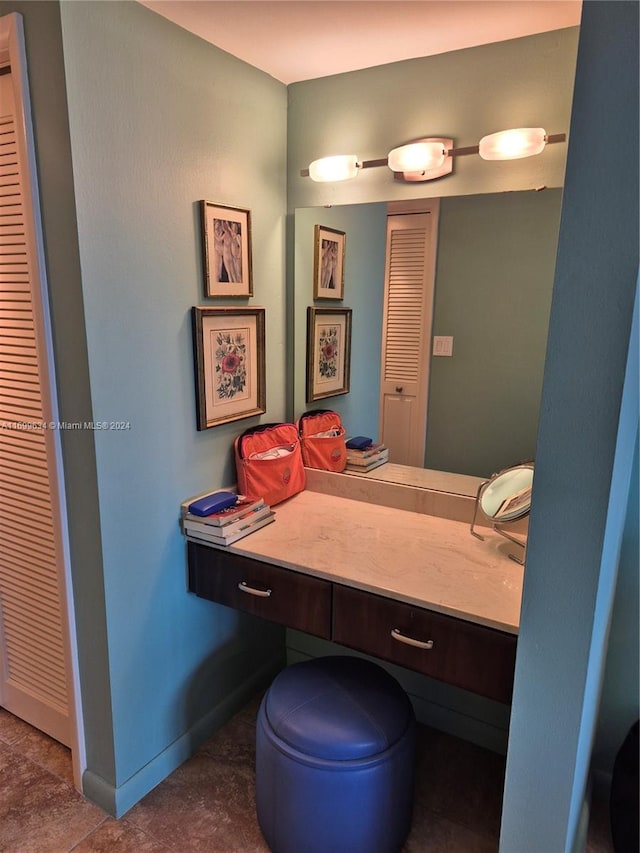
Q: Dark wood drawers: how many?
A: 2